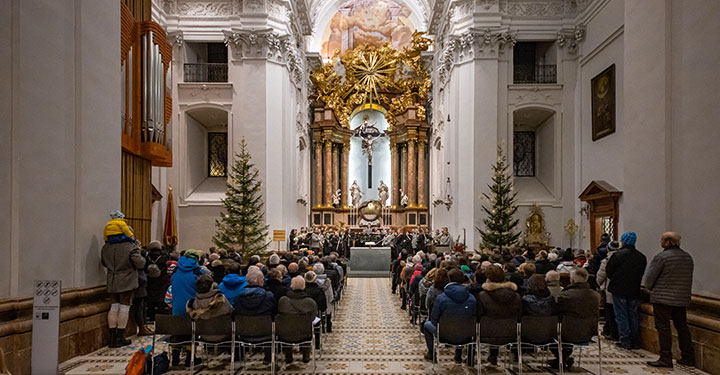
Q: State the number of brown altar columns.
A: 8